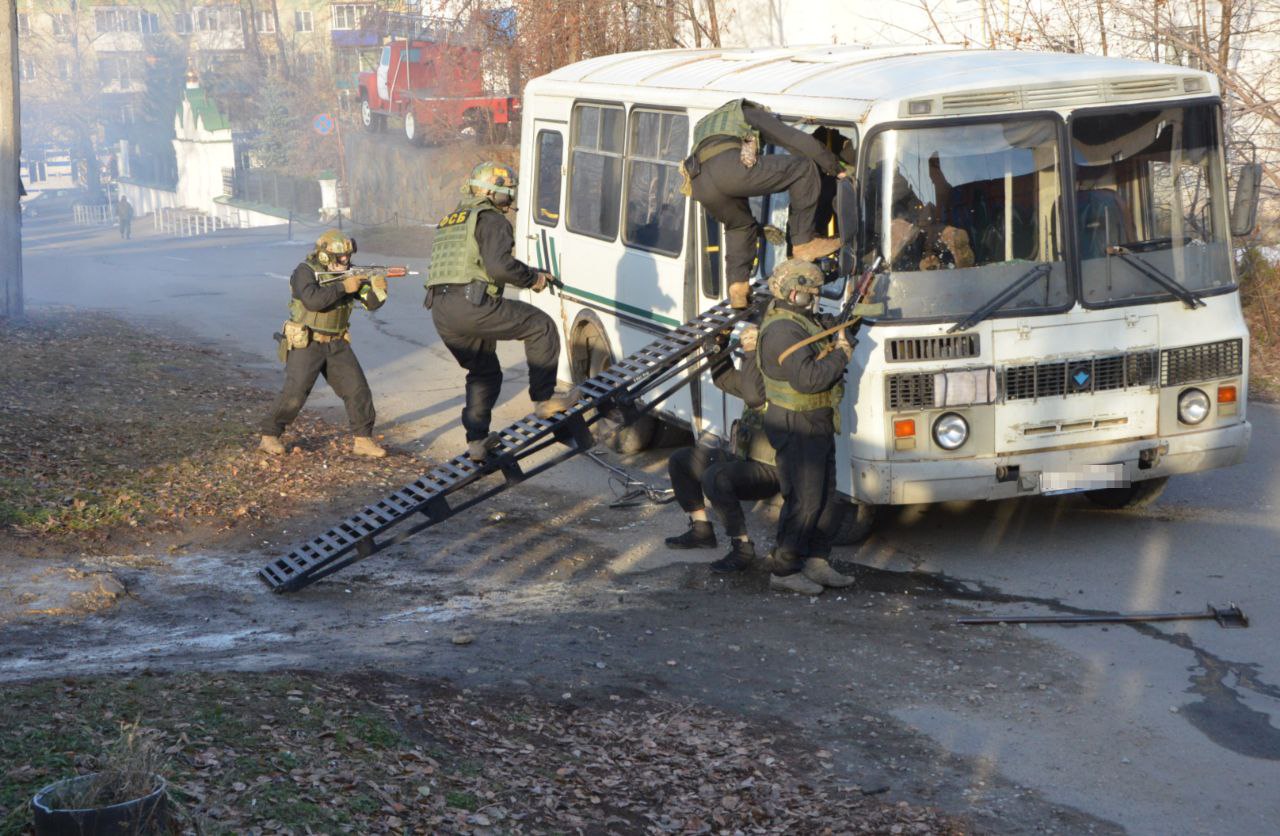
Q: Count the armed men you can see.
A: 5